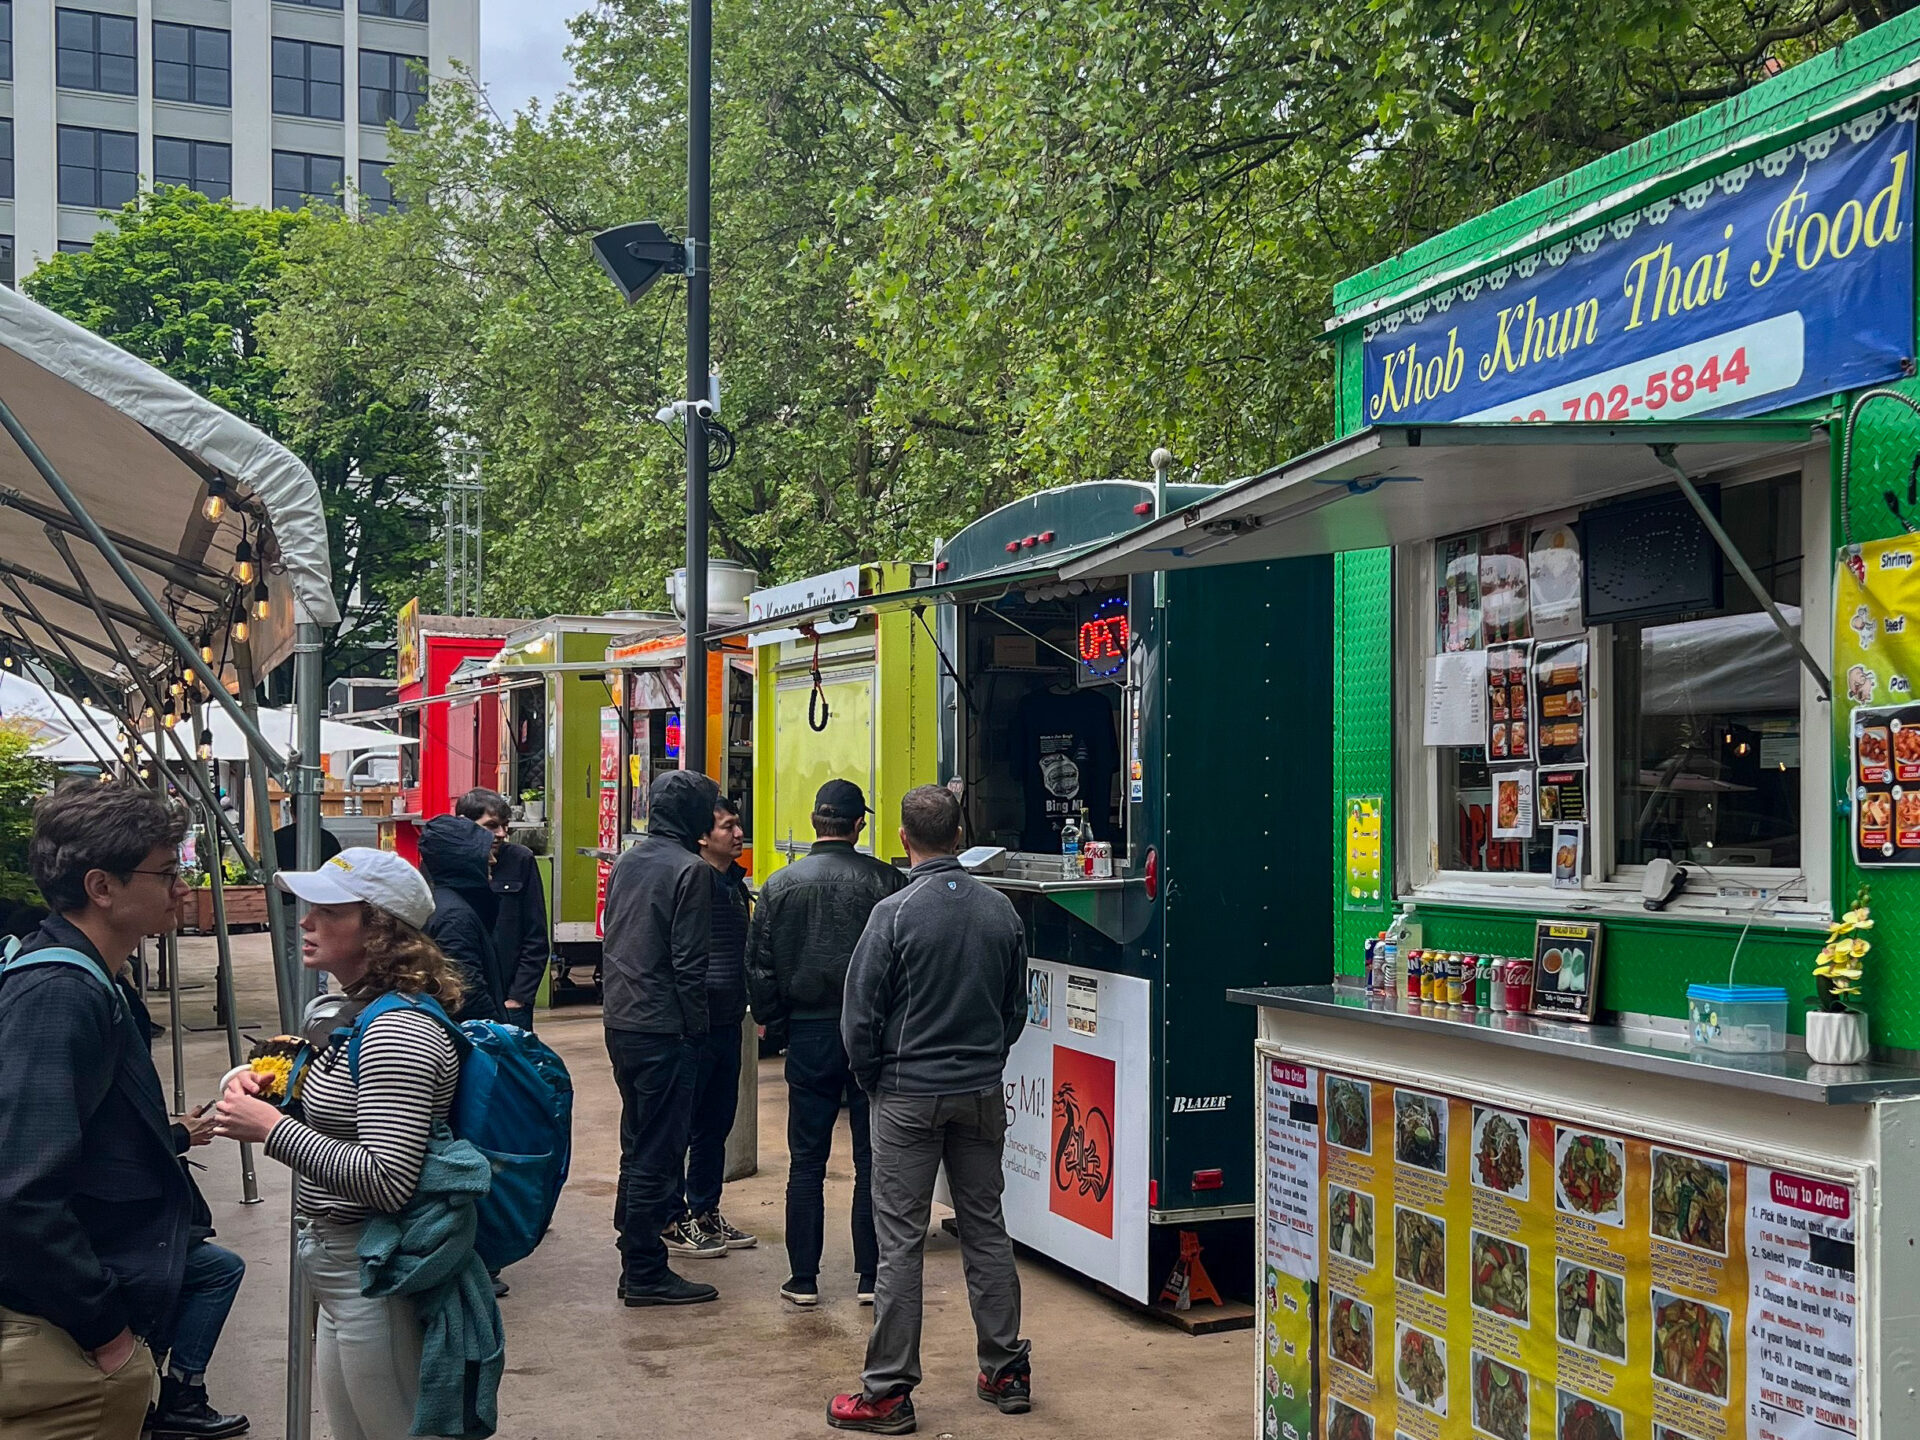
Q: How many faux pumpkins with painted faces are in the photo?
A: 0